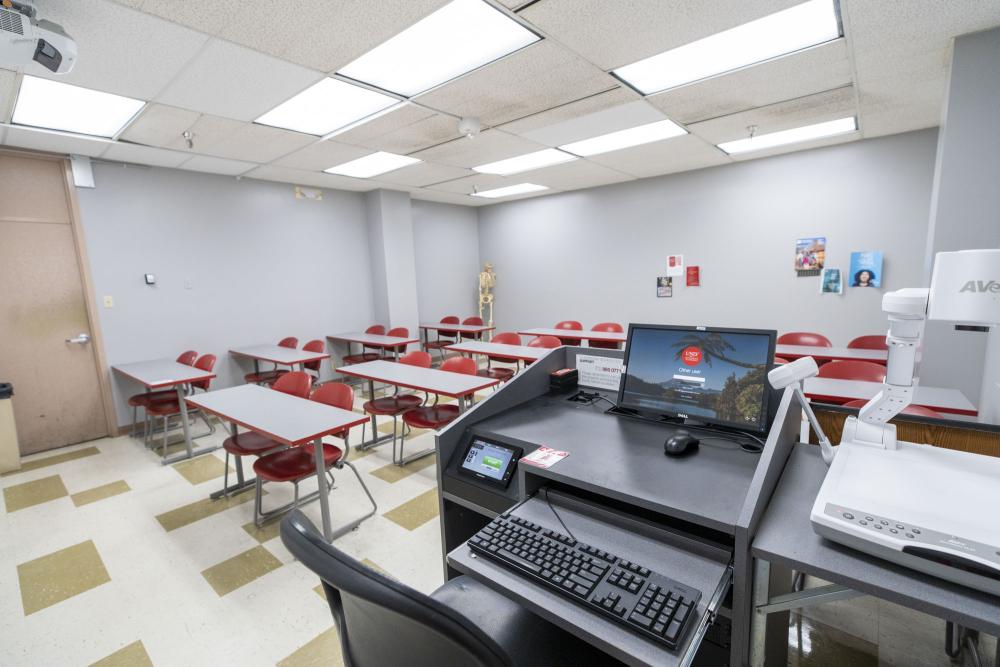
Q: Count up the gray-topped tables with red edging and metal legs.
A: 10